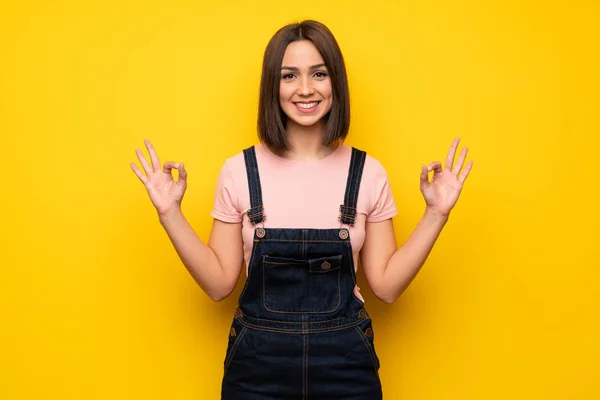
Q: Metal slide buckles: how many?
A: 2